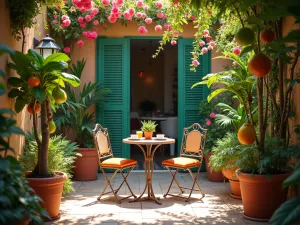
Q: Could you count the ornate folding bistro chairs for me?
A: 2